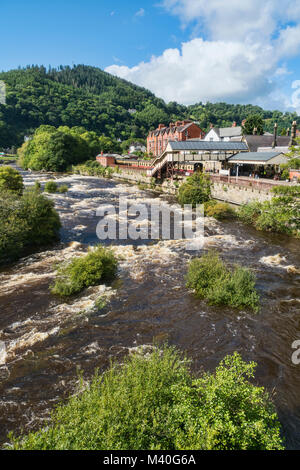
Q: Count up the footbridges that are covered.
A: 1